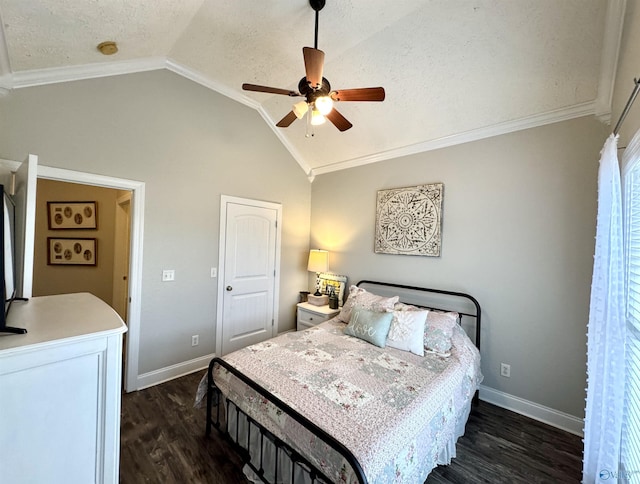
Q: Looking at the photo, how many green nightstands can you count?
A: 0